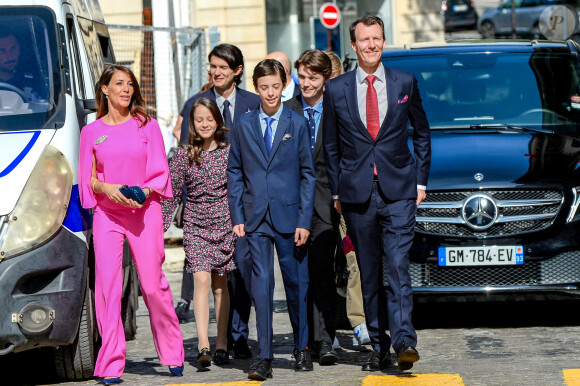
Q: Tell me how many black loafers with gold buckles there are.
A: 2